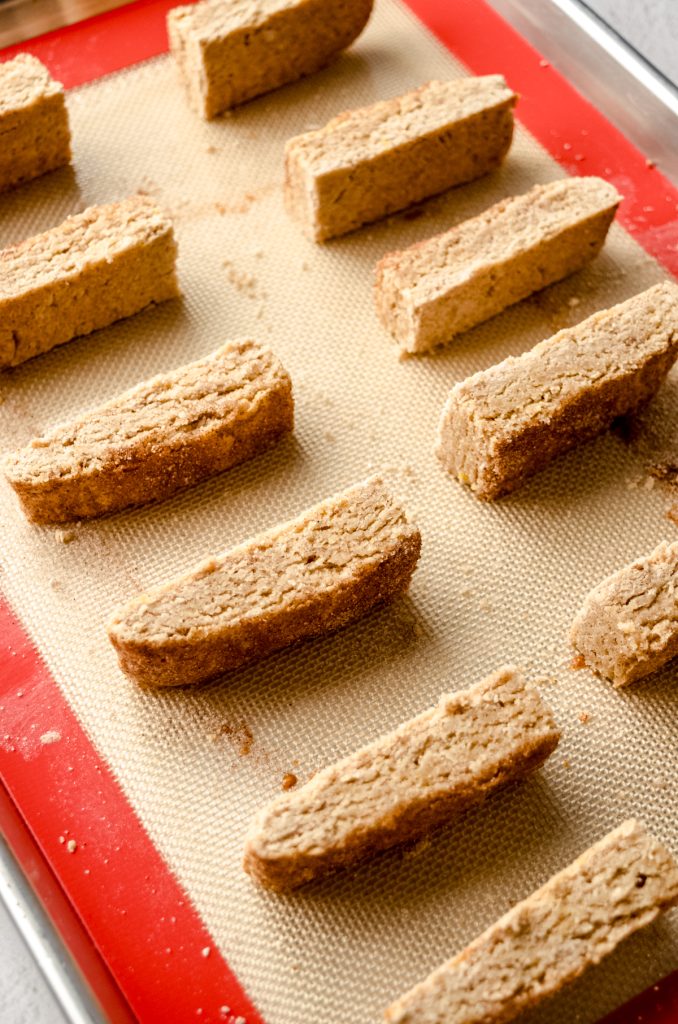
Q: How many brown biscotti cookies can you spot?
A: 11